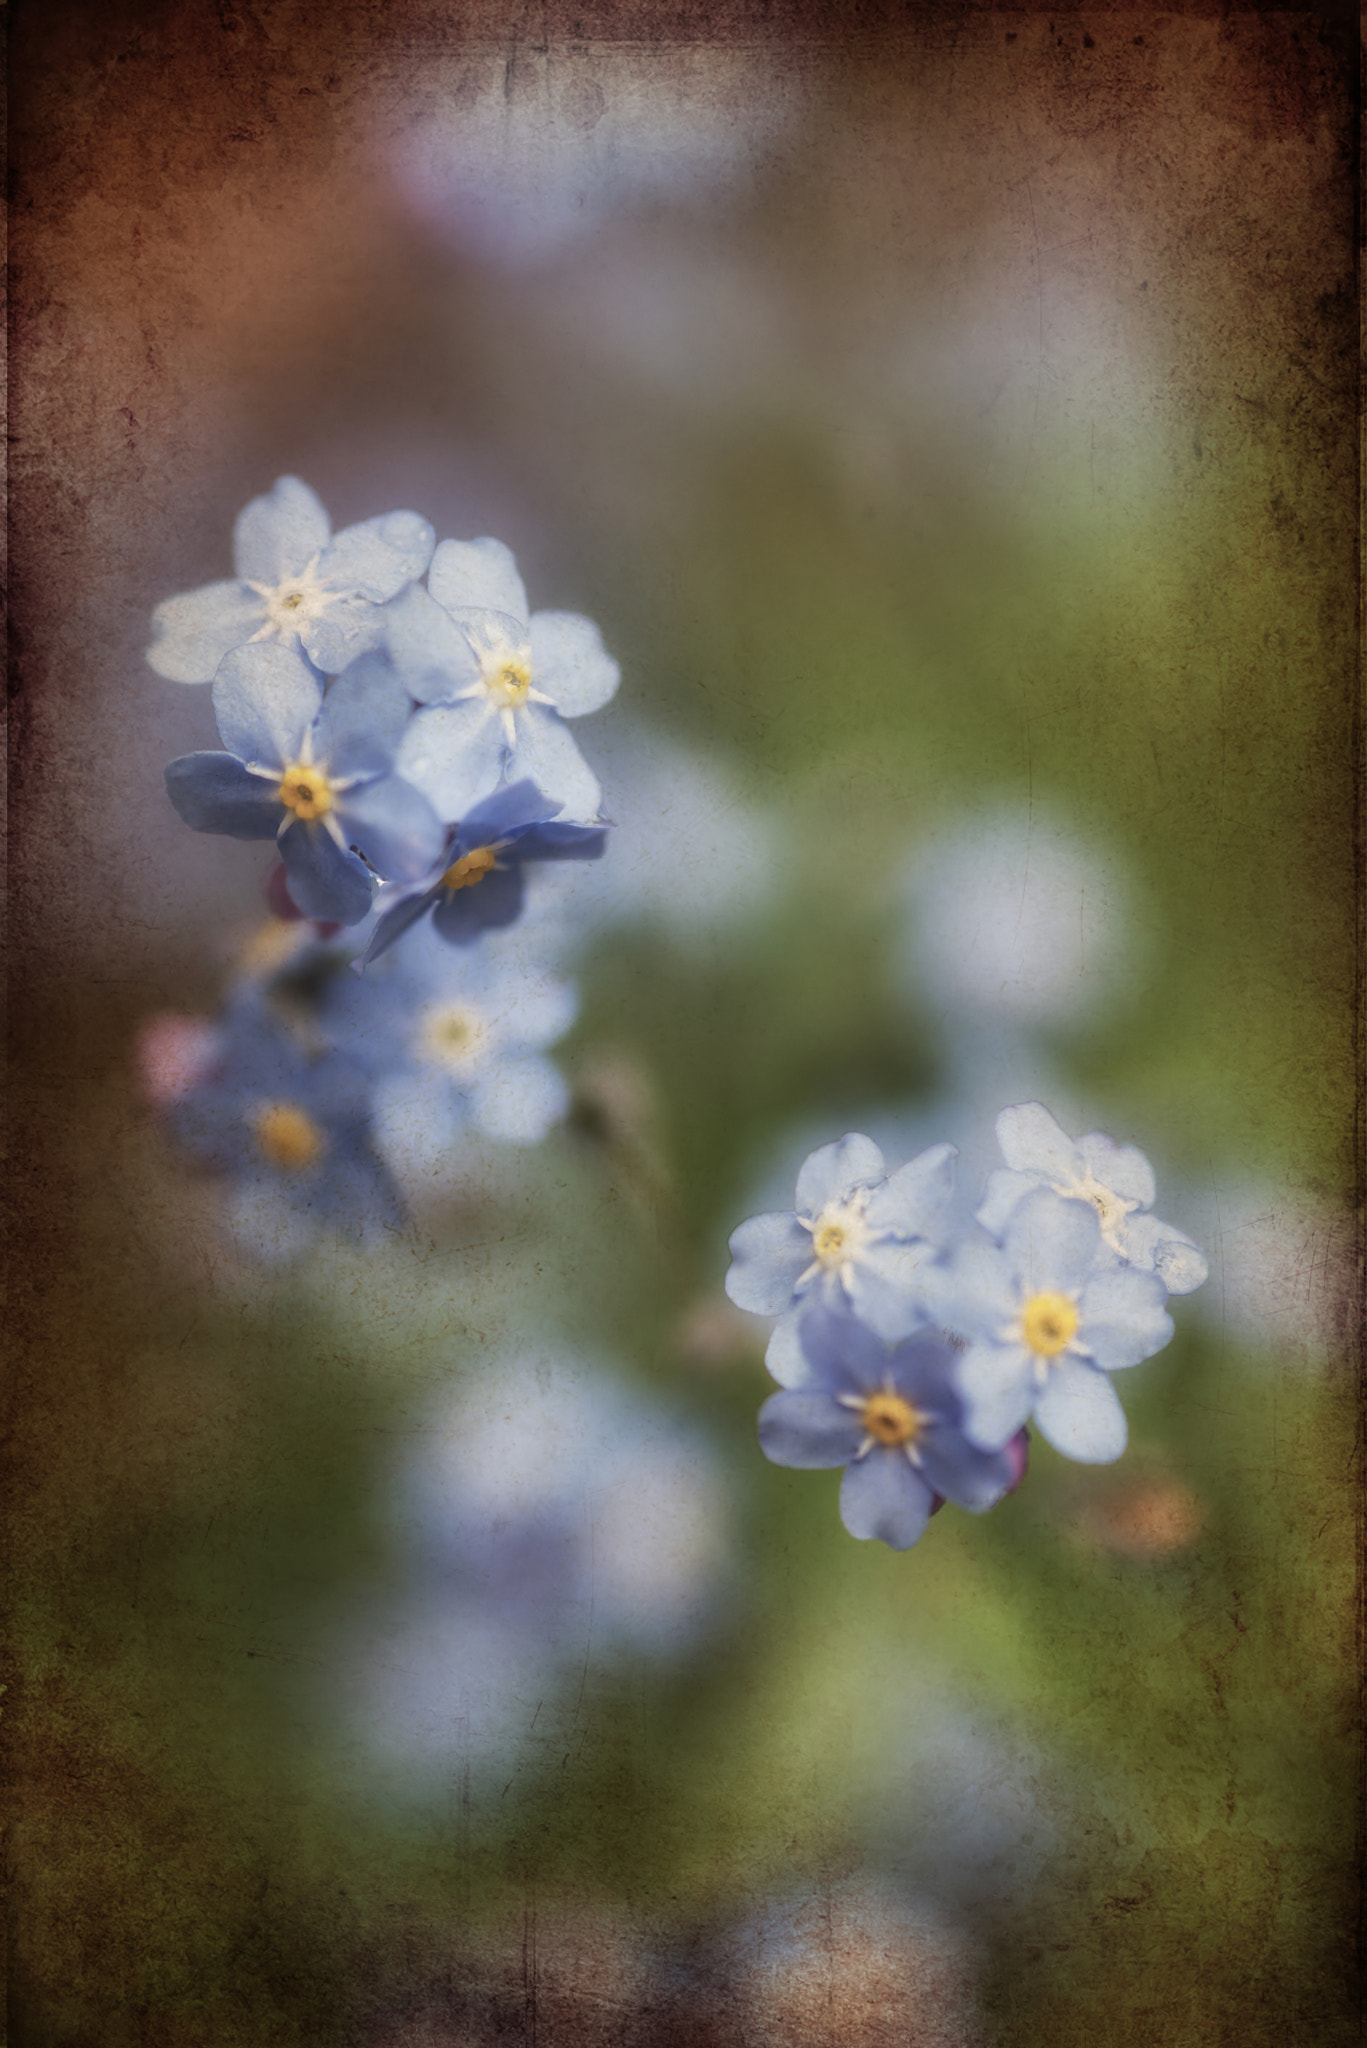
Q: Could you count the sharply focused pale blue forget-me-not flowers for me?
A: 8